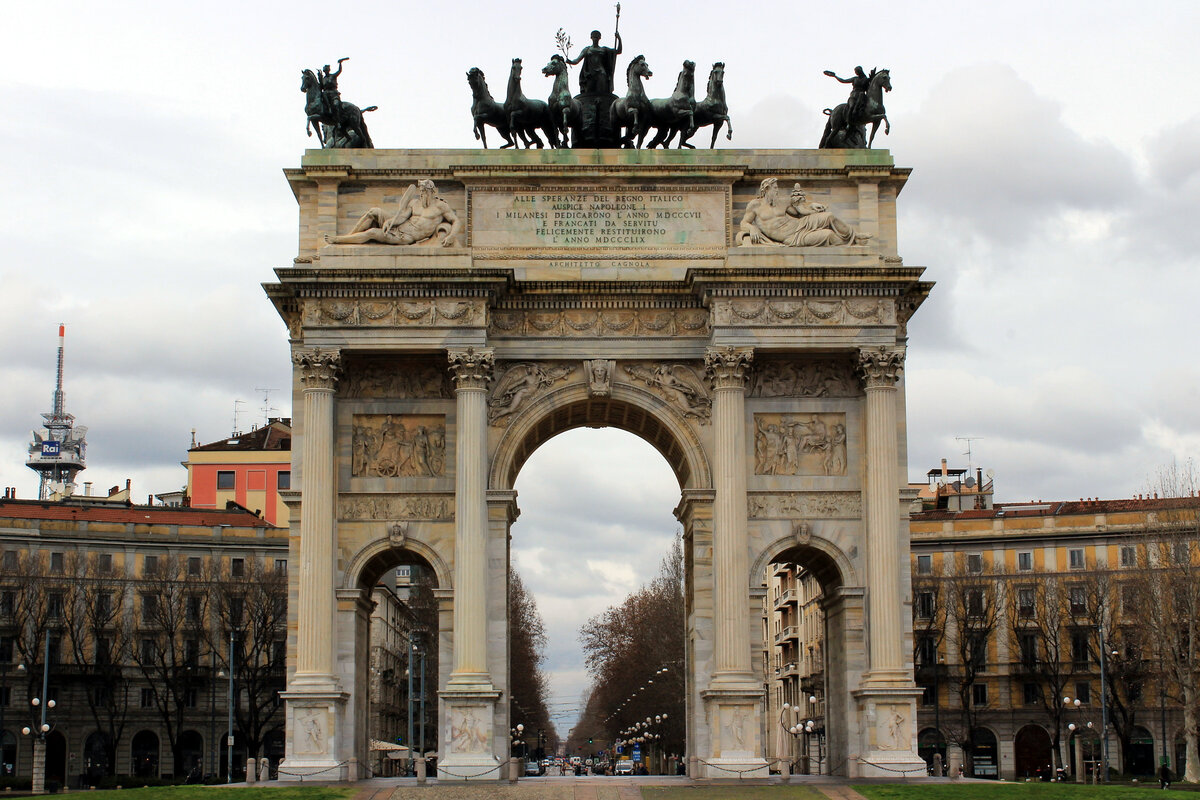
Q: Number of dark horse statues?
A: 8